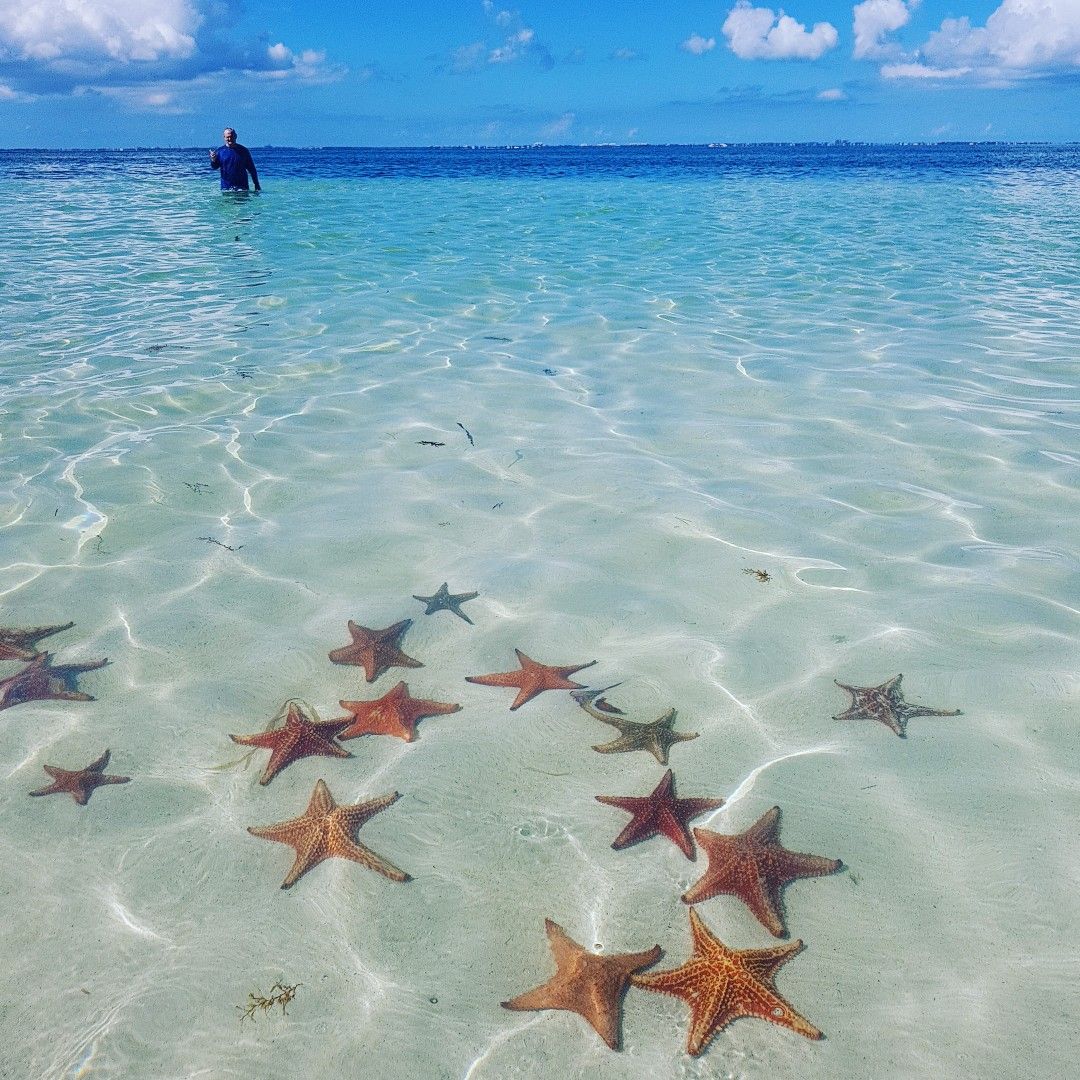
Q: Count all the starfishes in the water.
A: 15